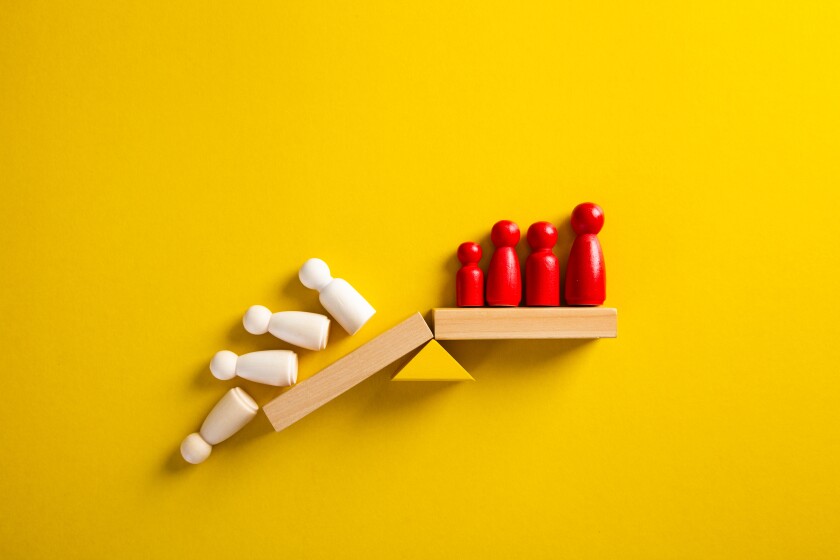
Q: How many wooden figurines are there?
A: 8